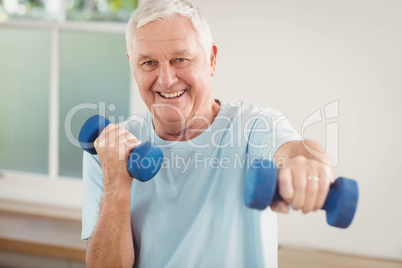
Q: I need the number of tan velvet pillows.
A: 0